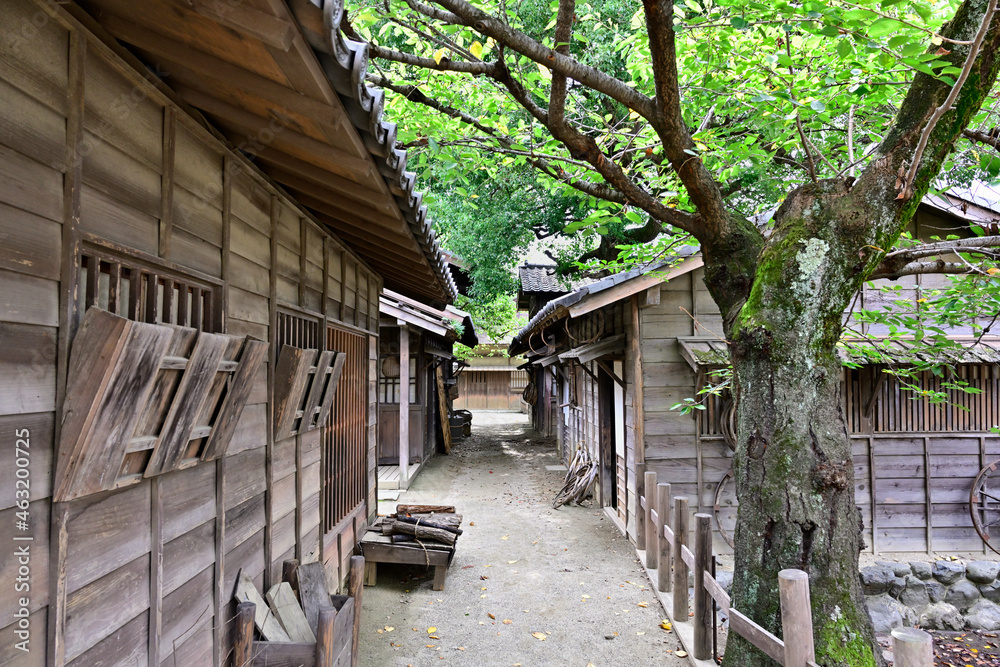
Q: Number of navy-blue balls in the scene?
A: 0